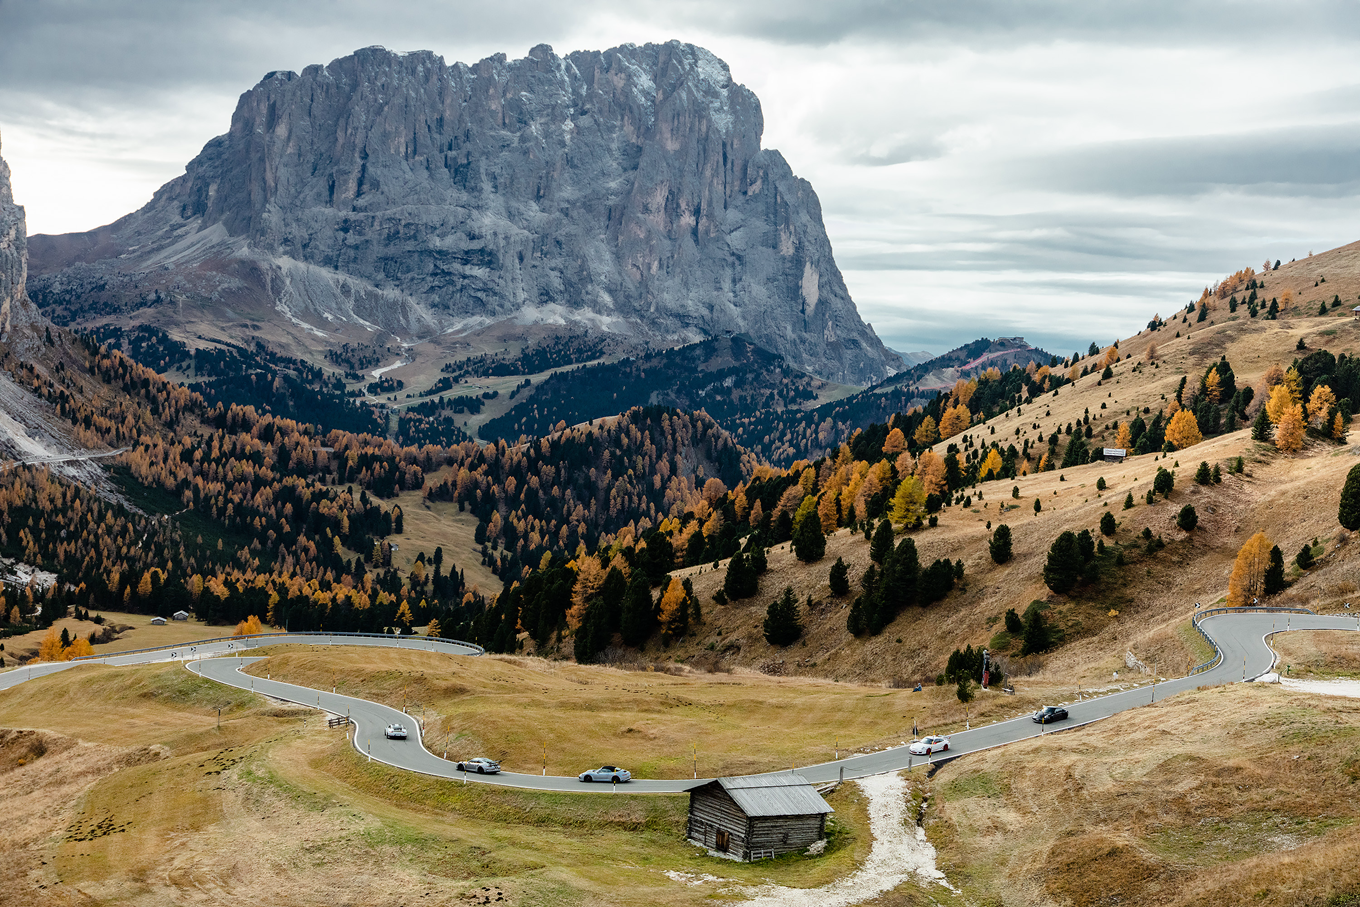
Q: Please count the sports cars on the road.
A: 5